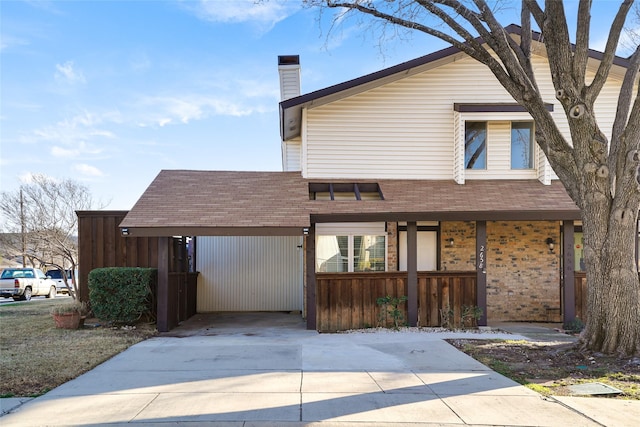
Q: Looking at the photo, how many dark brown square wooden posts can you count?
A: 5